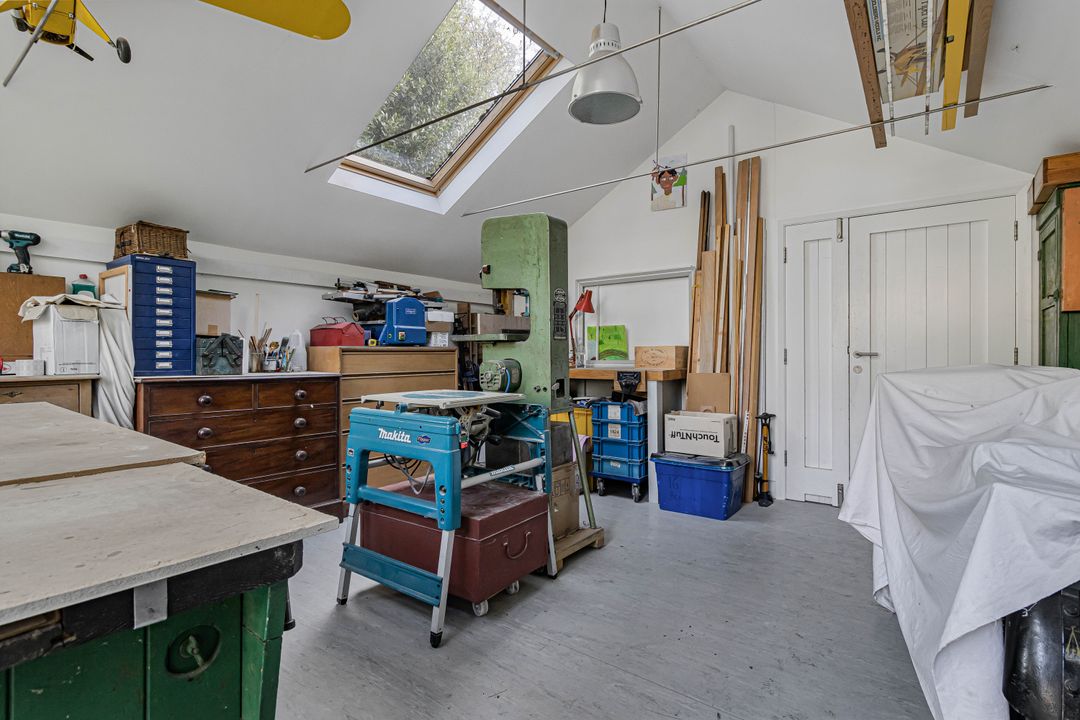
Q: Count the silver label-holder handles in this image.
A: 10